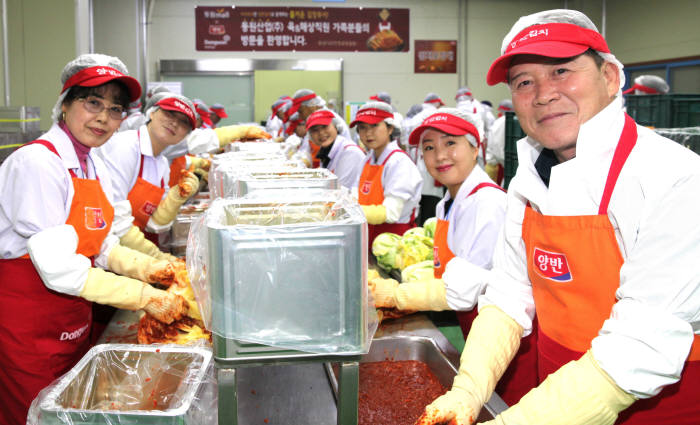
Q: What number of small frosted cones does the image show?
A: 0